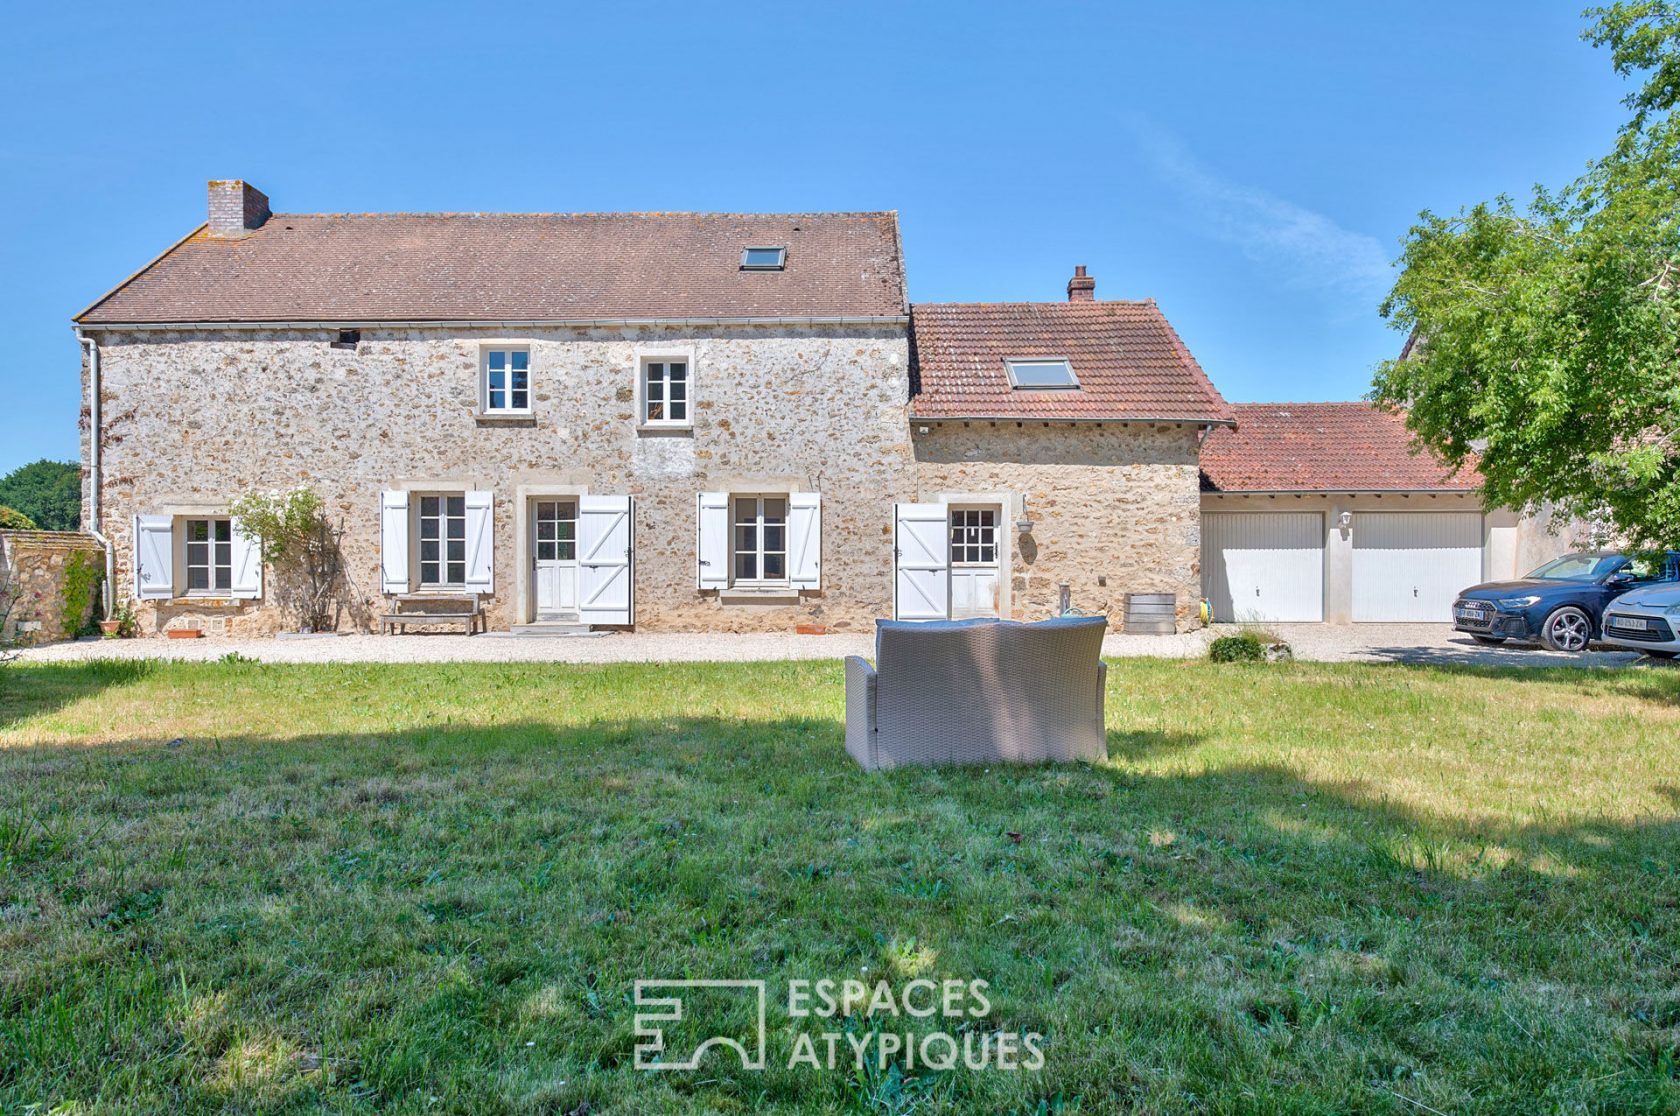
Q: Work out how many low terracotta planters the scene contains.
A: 2